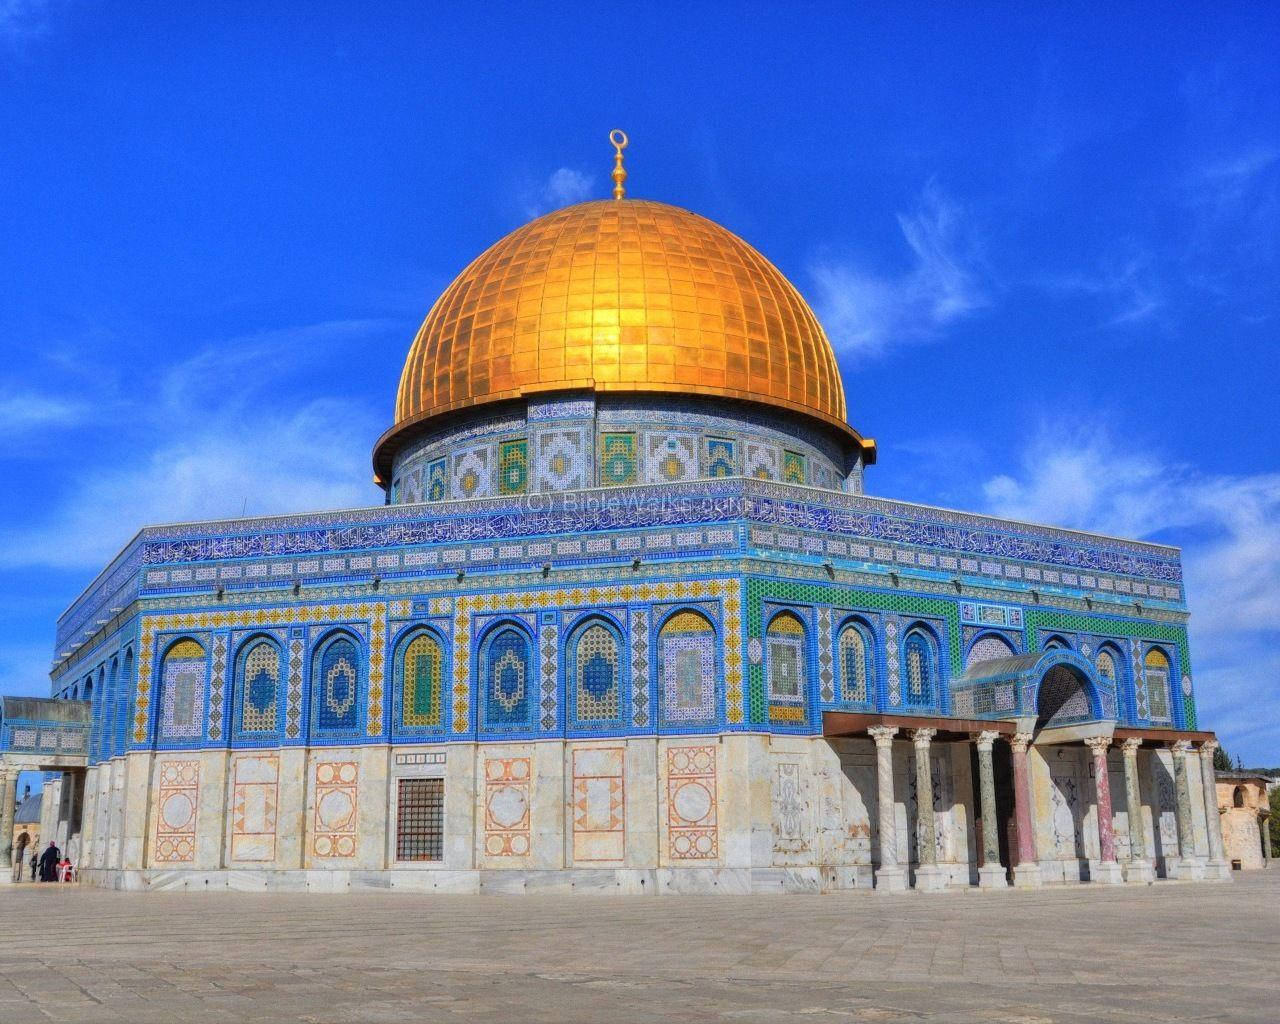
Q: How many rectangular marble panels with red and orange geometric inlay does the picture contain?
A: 6